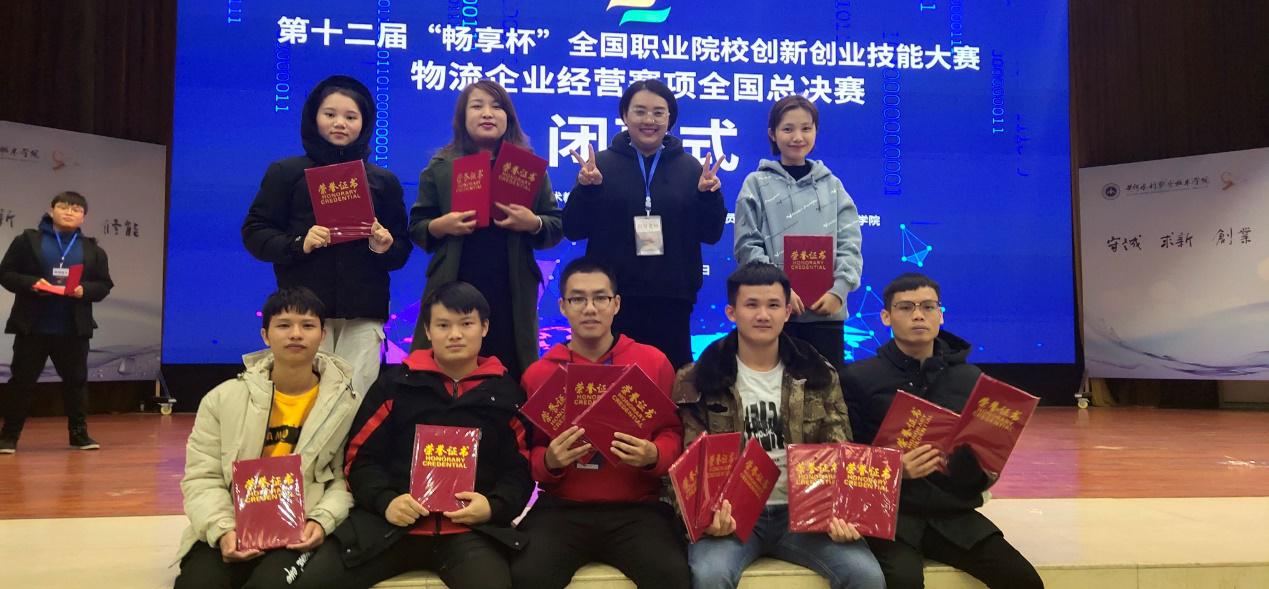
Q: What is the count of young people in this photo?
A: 10